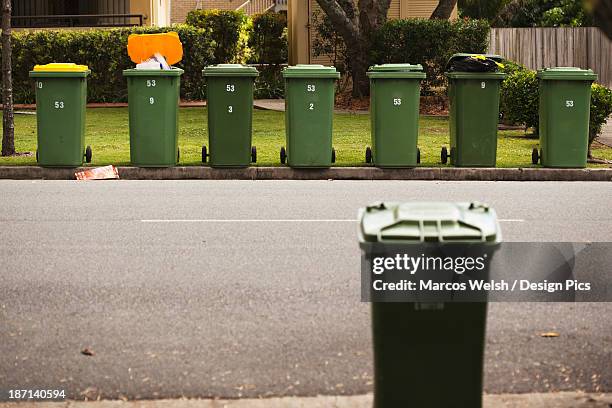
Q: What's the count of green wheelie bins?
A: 8